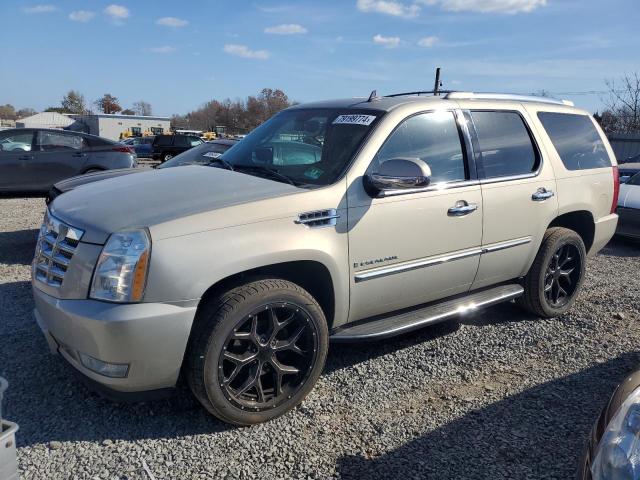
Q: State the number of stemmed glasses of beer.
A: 0